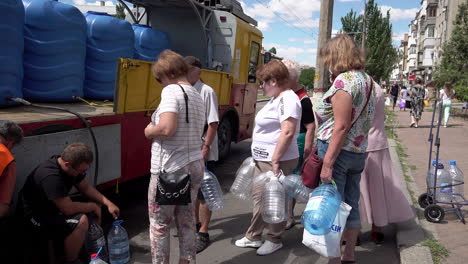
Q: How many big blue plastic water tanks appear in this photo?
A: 4